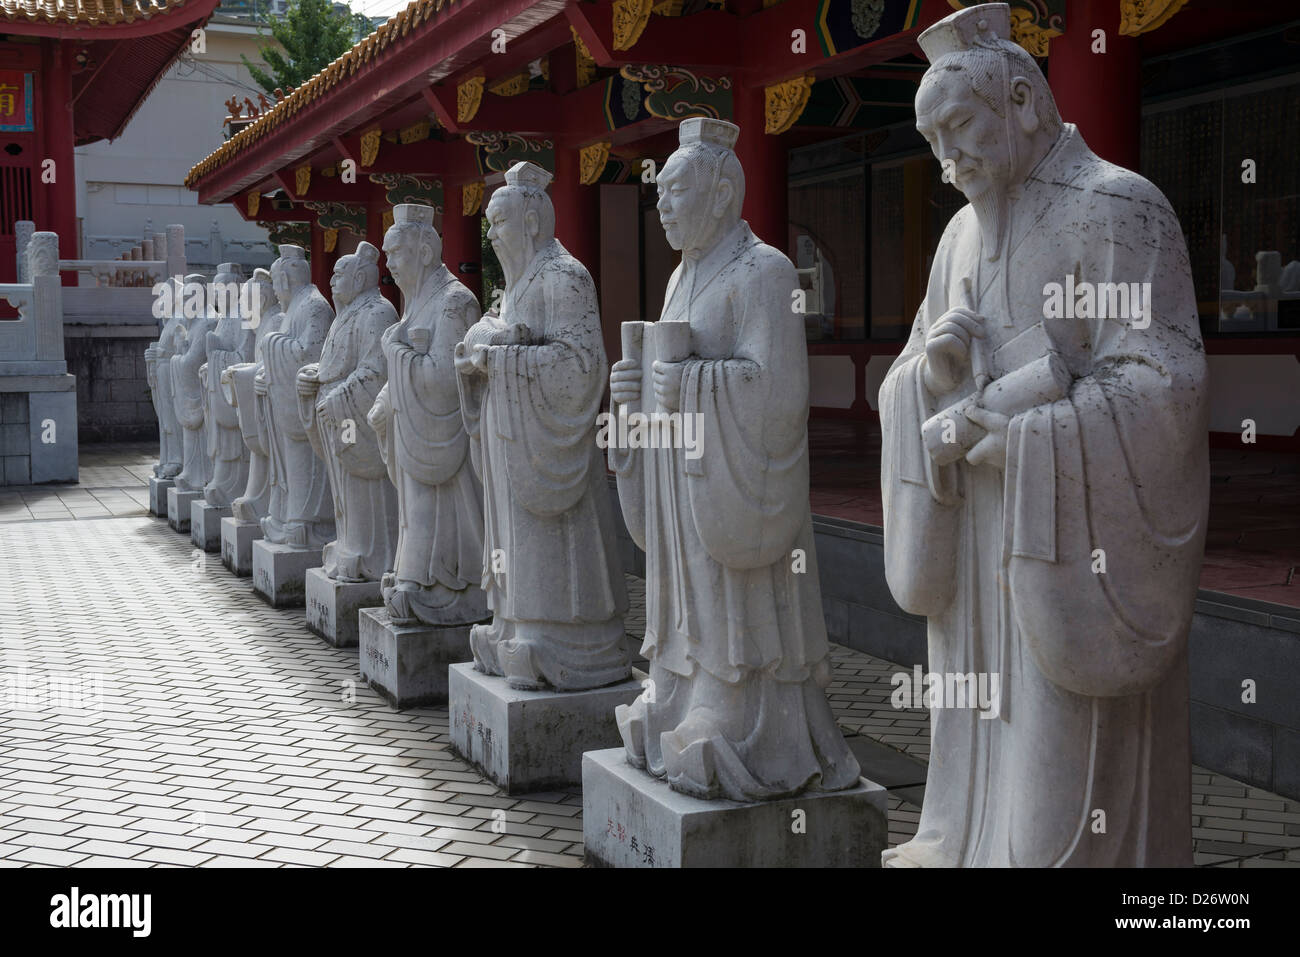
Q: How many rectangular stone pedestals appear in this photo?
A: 9